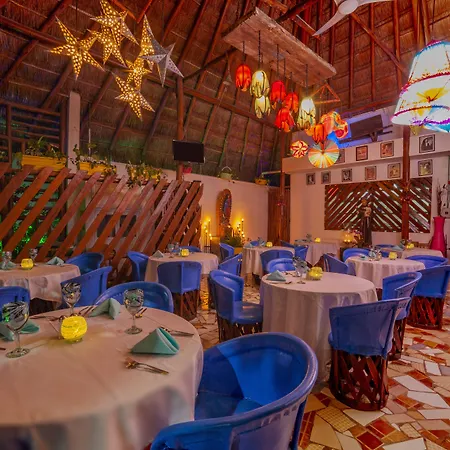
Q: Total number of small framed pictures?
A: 10